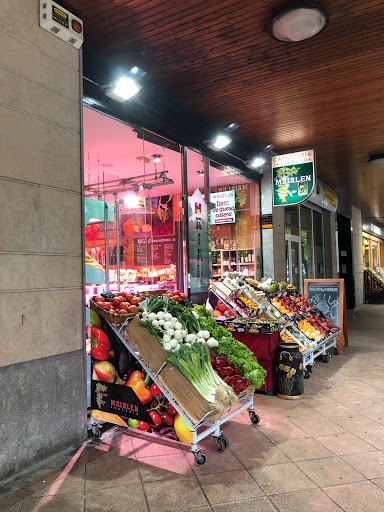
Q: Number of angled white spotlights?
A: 3